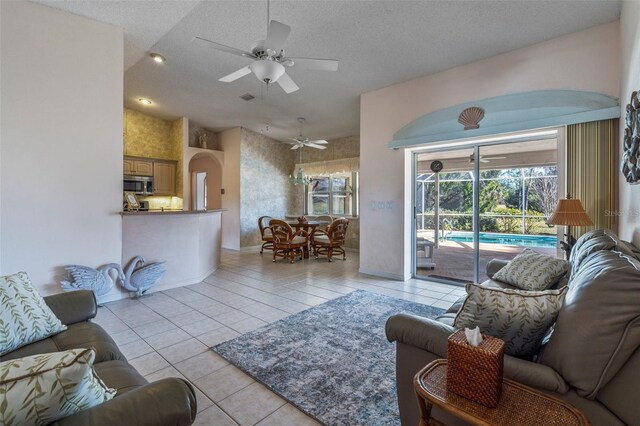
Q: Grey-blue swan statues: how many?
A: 2